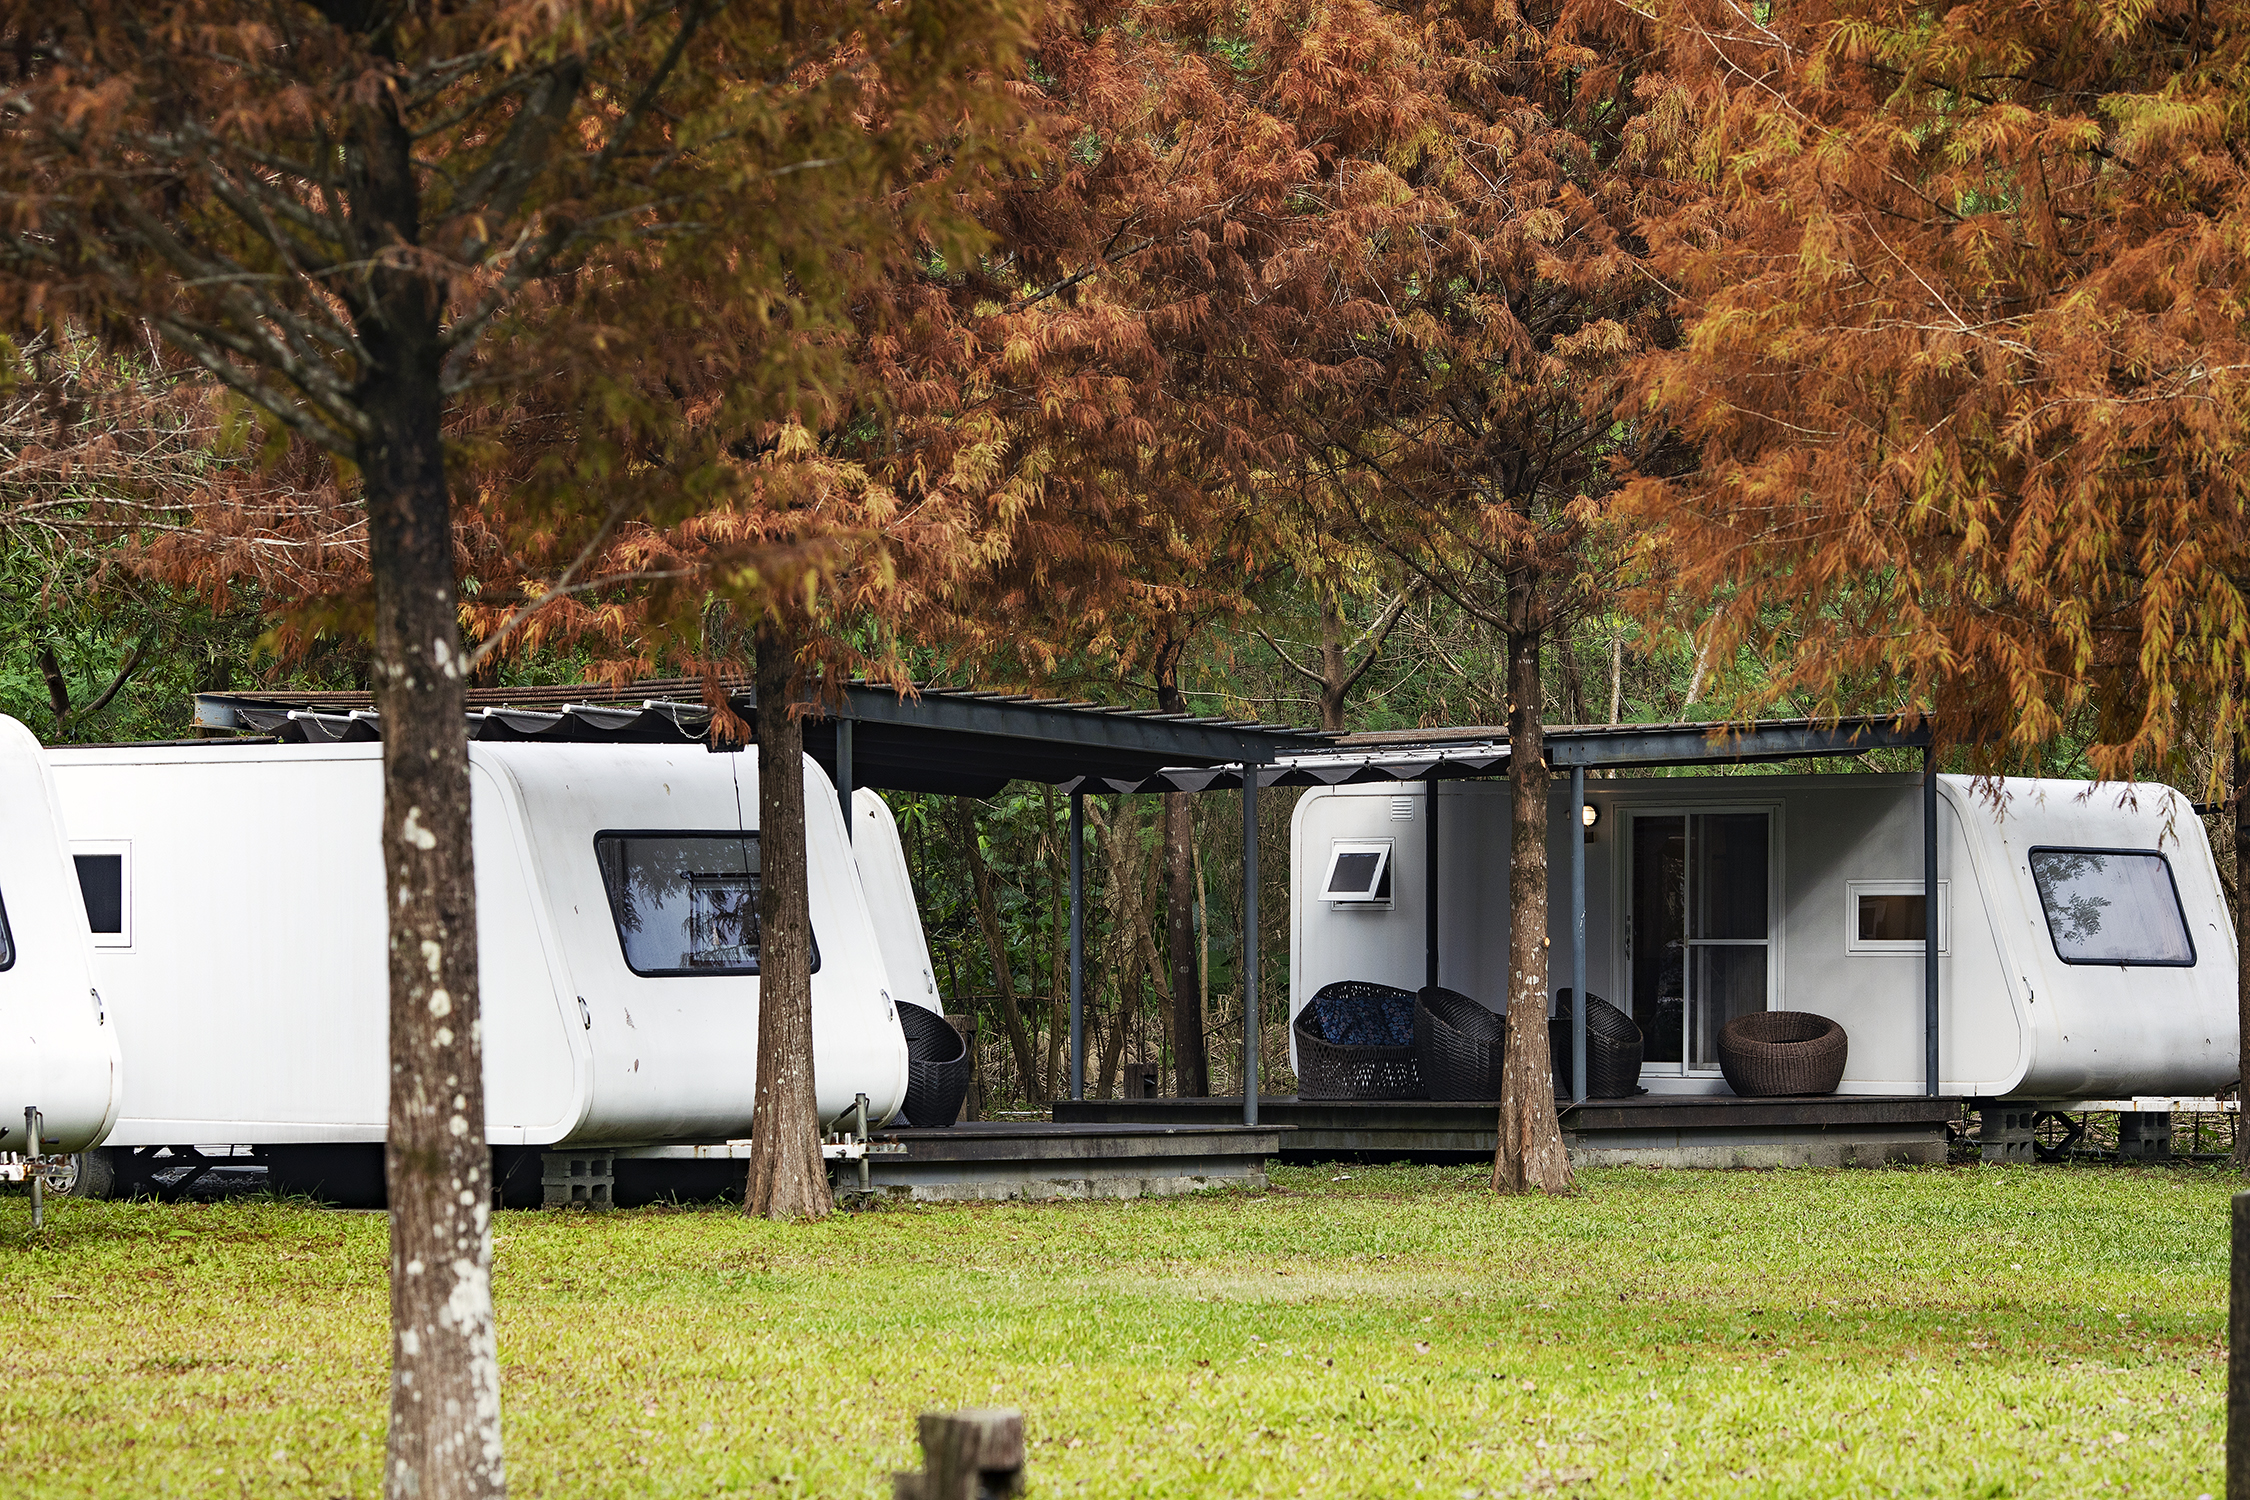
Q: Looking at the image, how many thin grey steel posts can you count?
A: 6